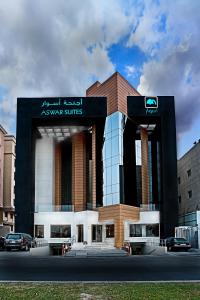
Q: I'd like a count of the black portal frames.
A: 2